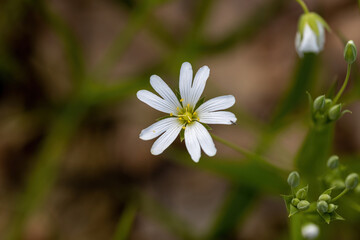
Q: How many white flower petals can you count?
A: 10